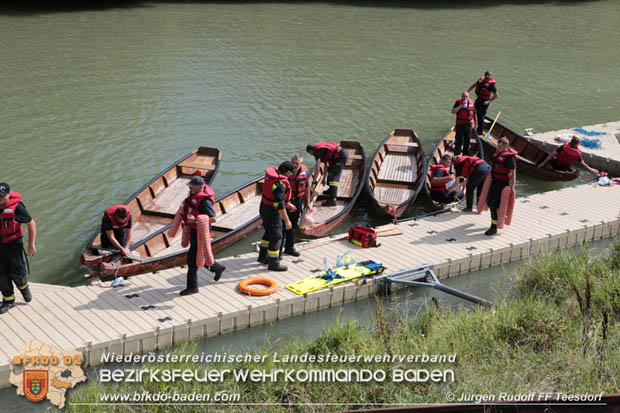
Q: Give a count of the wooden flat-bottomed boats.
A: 6